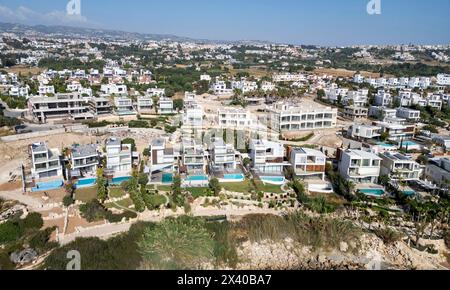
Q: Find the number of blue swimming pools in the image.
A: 11